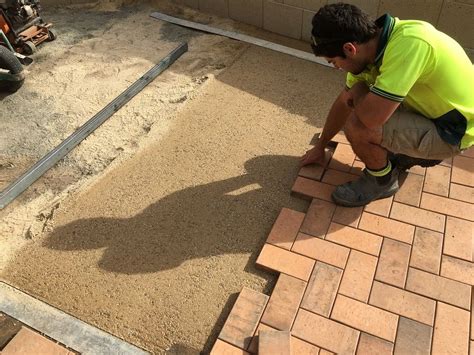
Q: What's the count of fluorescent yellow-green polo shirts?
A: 1